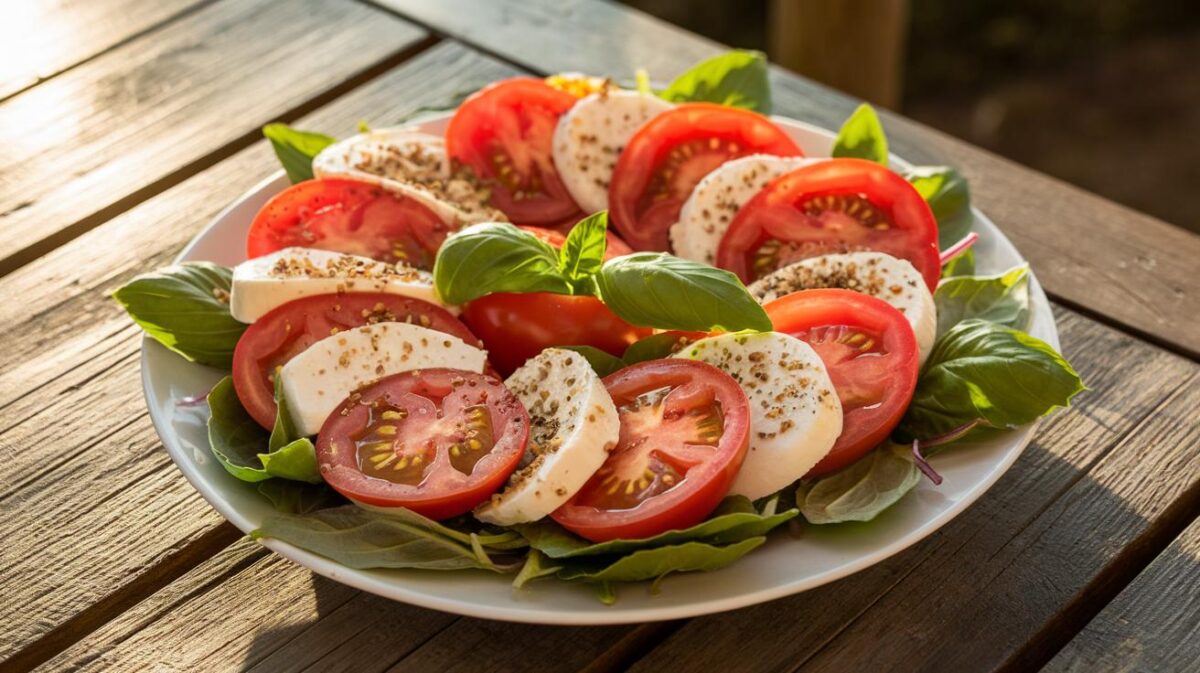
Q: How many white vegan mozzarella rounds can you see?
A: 8